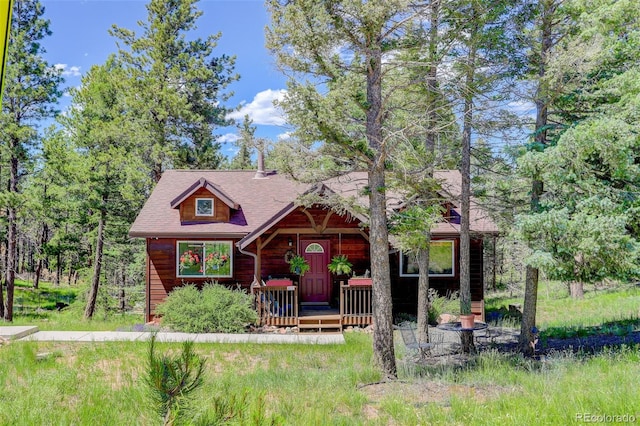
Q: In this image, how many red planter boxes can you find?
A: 2